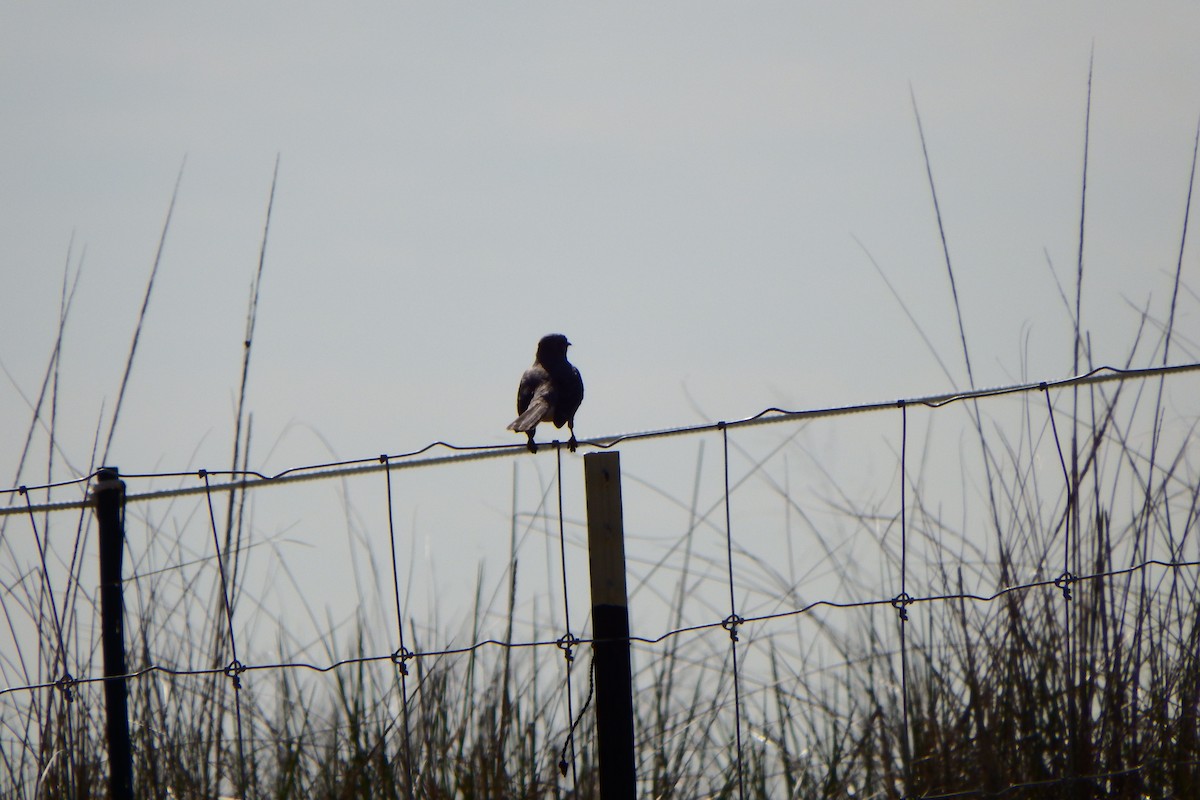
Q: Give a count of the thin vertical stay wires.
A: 7